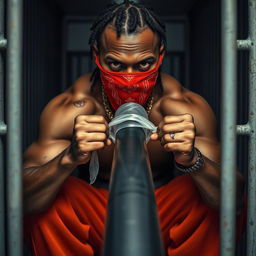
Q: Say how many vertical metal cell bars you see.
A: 4